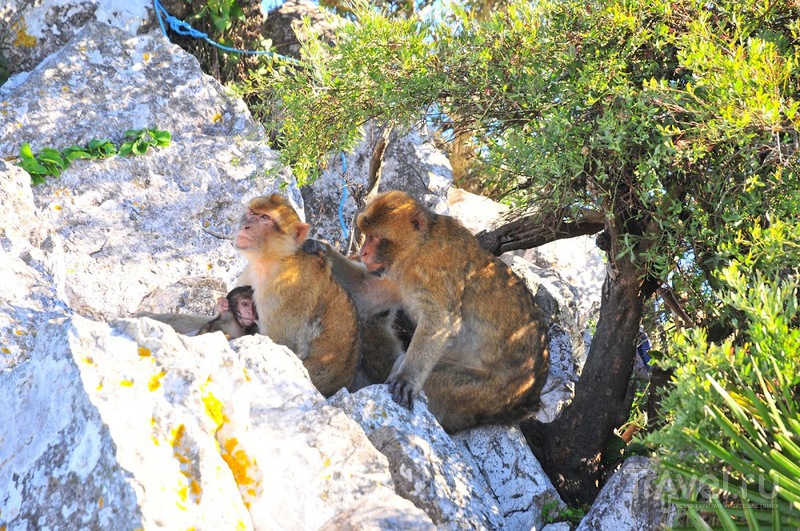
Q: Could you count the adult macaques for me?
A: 2